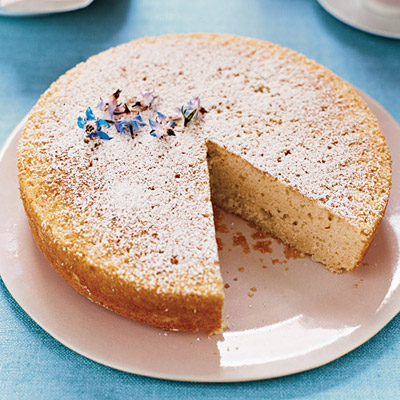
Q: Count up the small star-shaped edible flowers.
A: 6